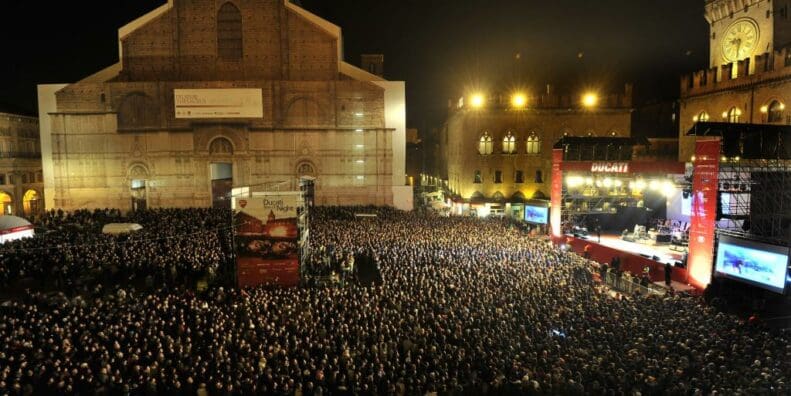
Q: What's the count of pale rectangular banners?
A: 1